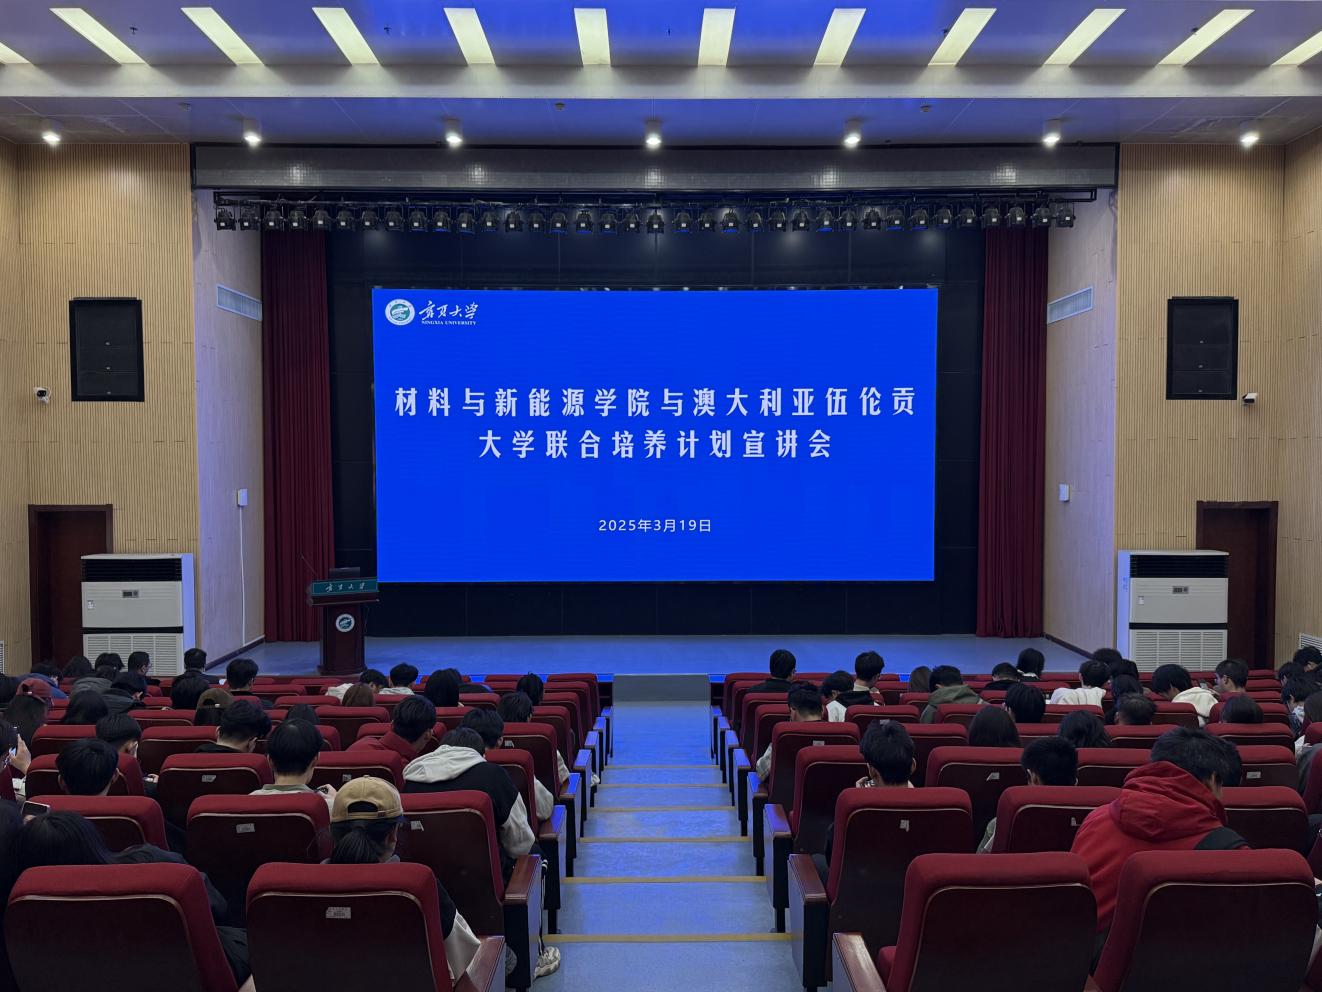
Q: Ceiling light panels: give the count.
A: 12